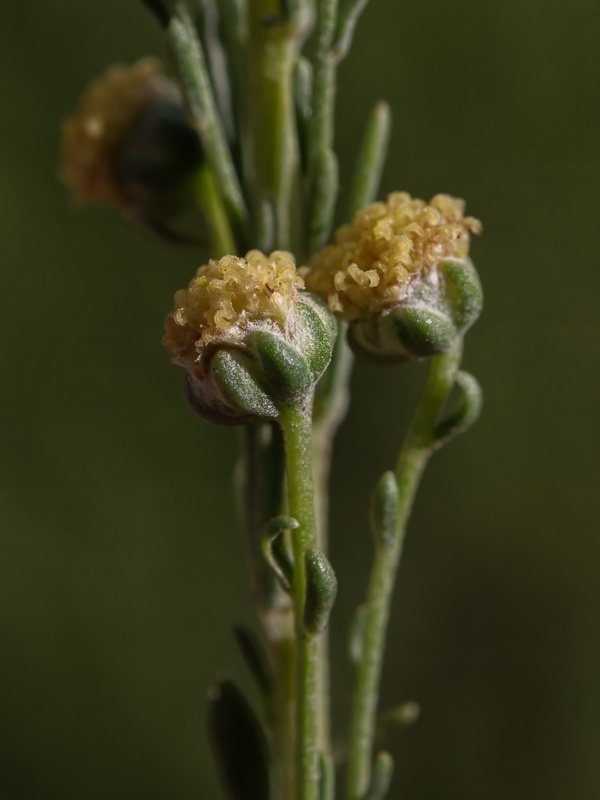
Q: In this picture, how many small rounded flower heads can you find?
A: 3